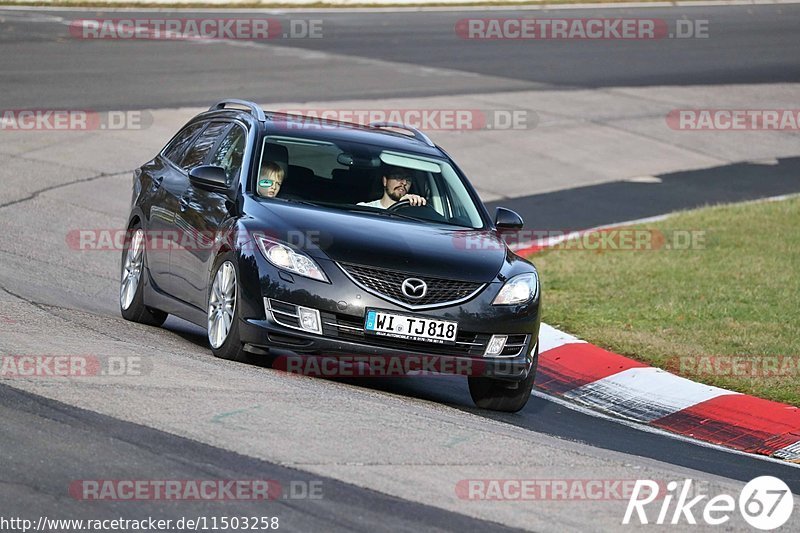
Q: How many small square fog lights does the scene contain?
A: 2